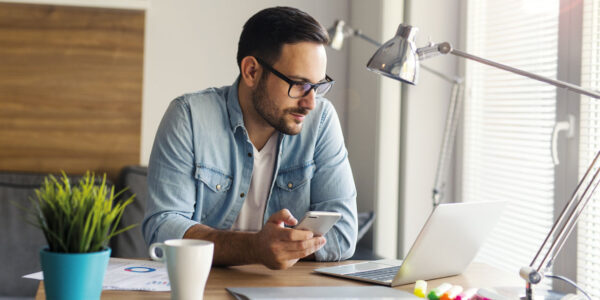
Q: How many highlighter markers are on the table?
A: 4